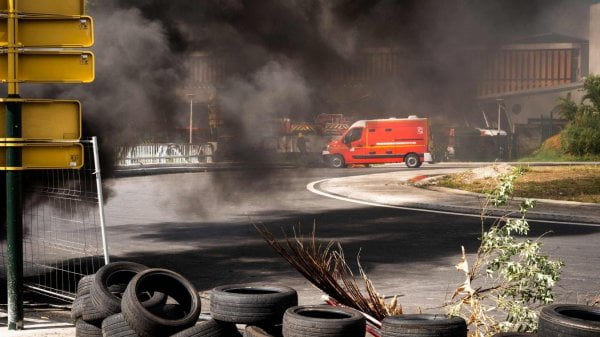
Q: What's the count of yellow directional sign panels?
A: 5